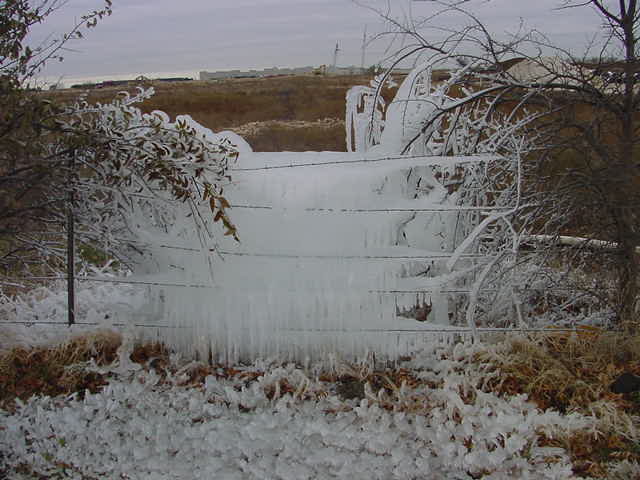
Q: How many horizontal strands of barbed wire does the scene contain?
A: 5